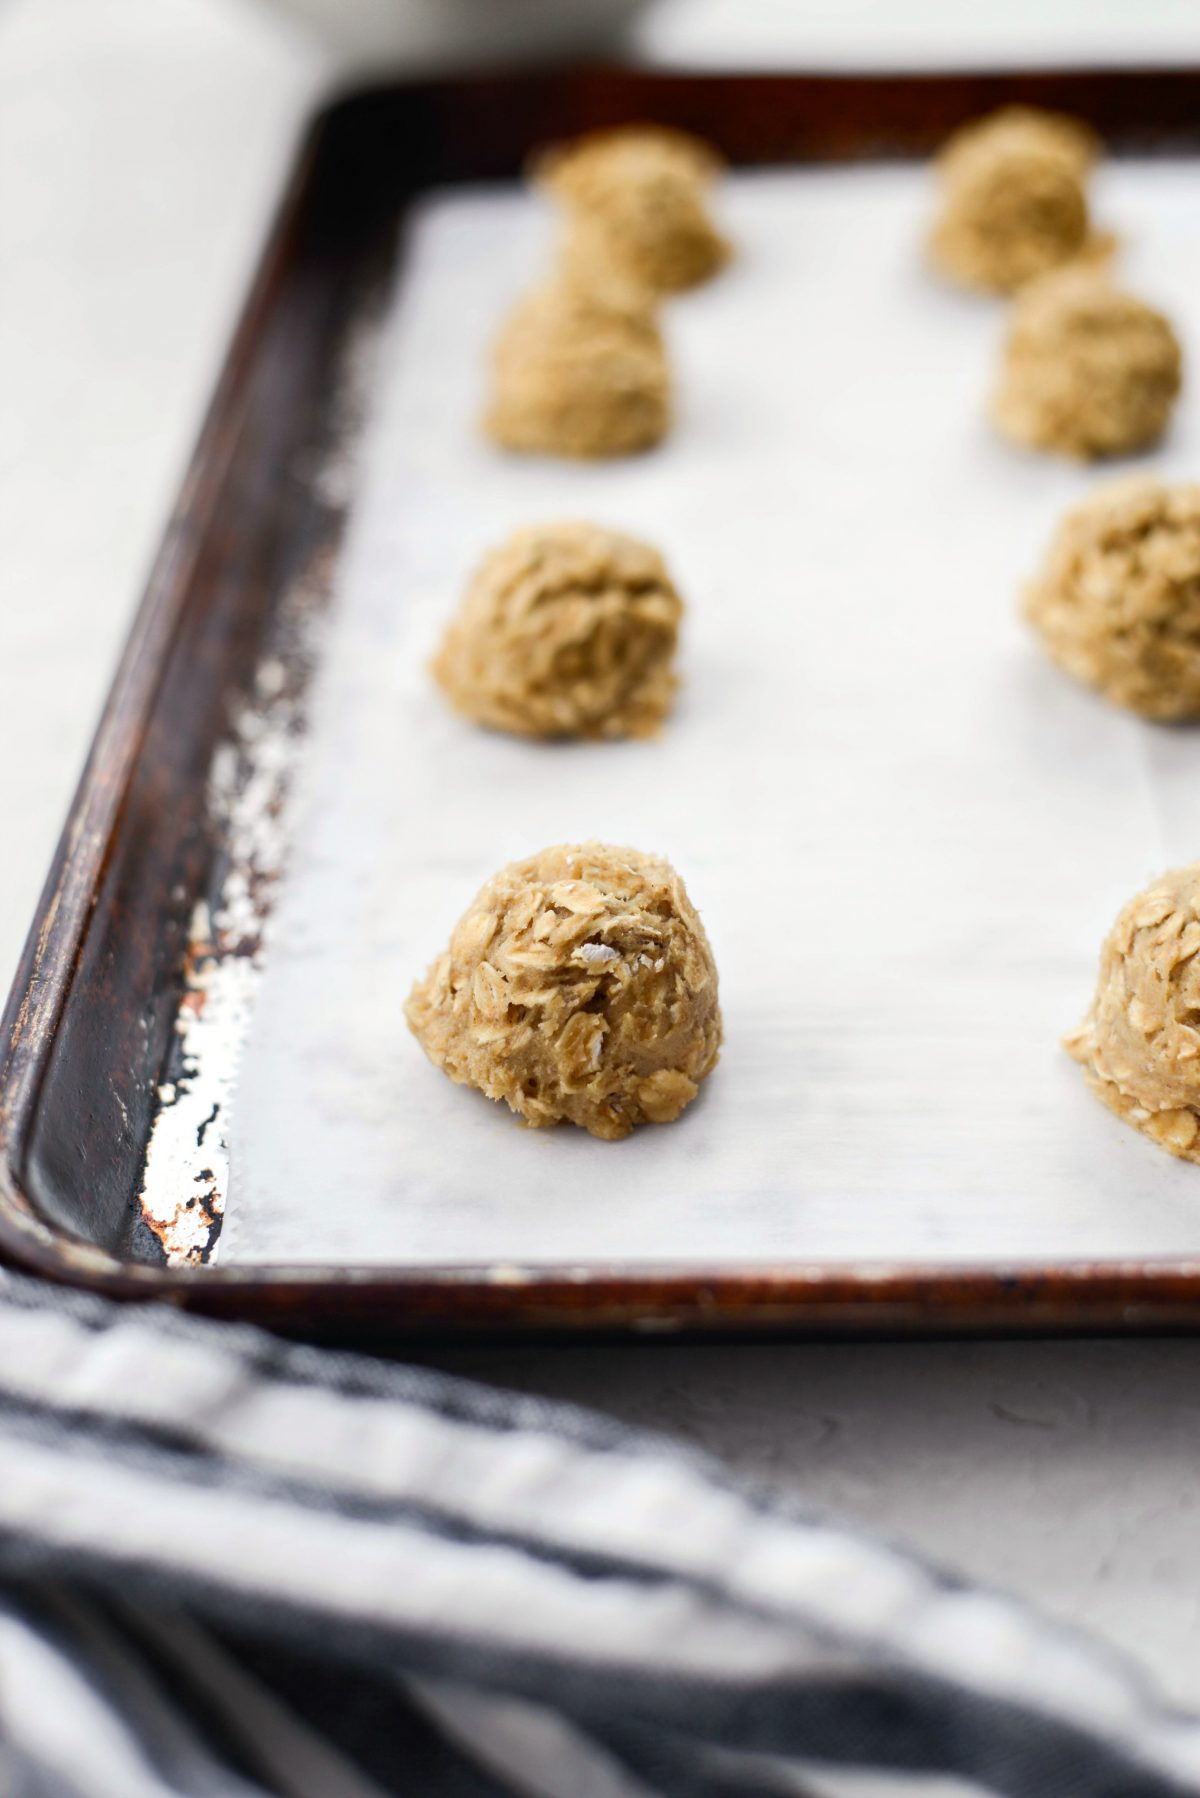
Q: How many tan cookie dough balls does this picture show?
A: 8